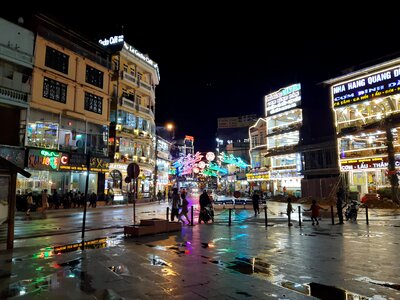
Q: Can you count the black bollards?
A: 7